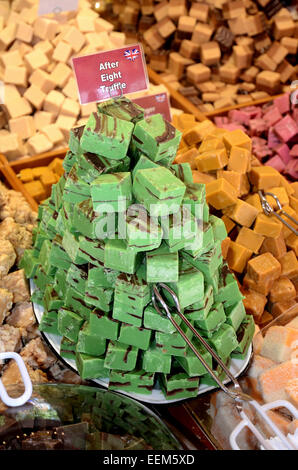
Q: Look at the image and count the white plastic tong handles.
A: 3